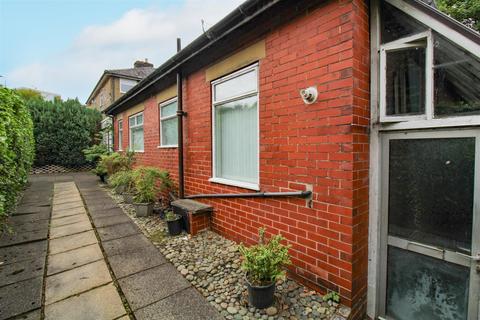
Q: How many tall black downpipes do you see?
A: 1